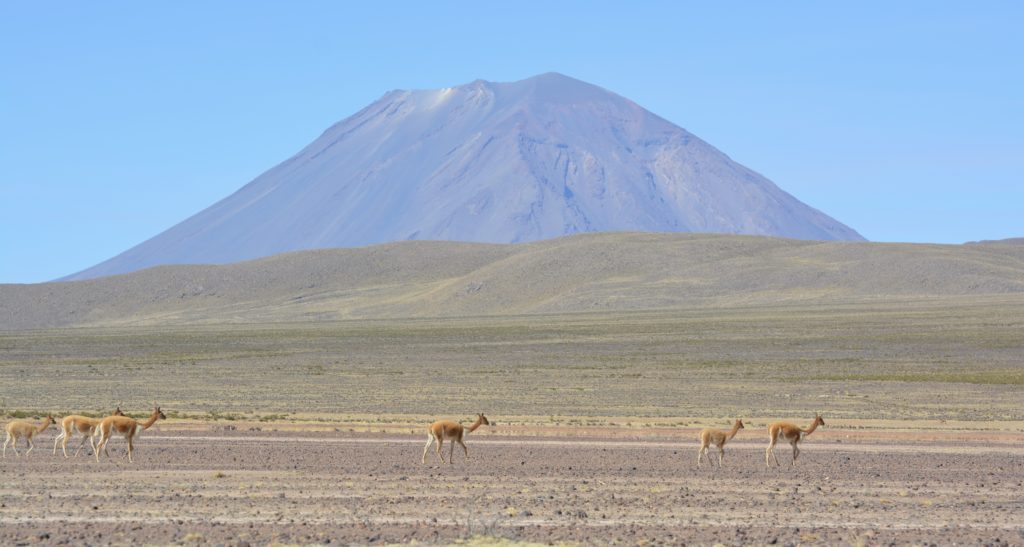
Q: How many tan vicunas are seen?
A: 6